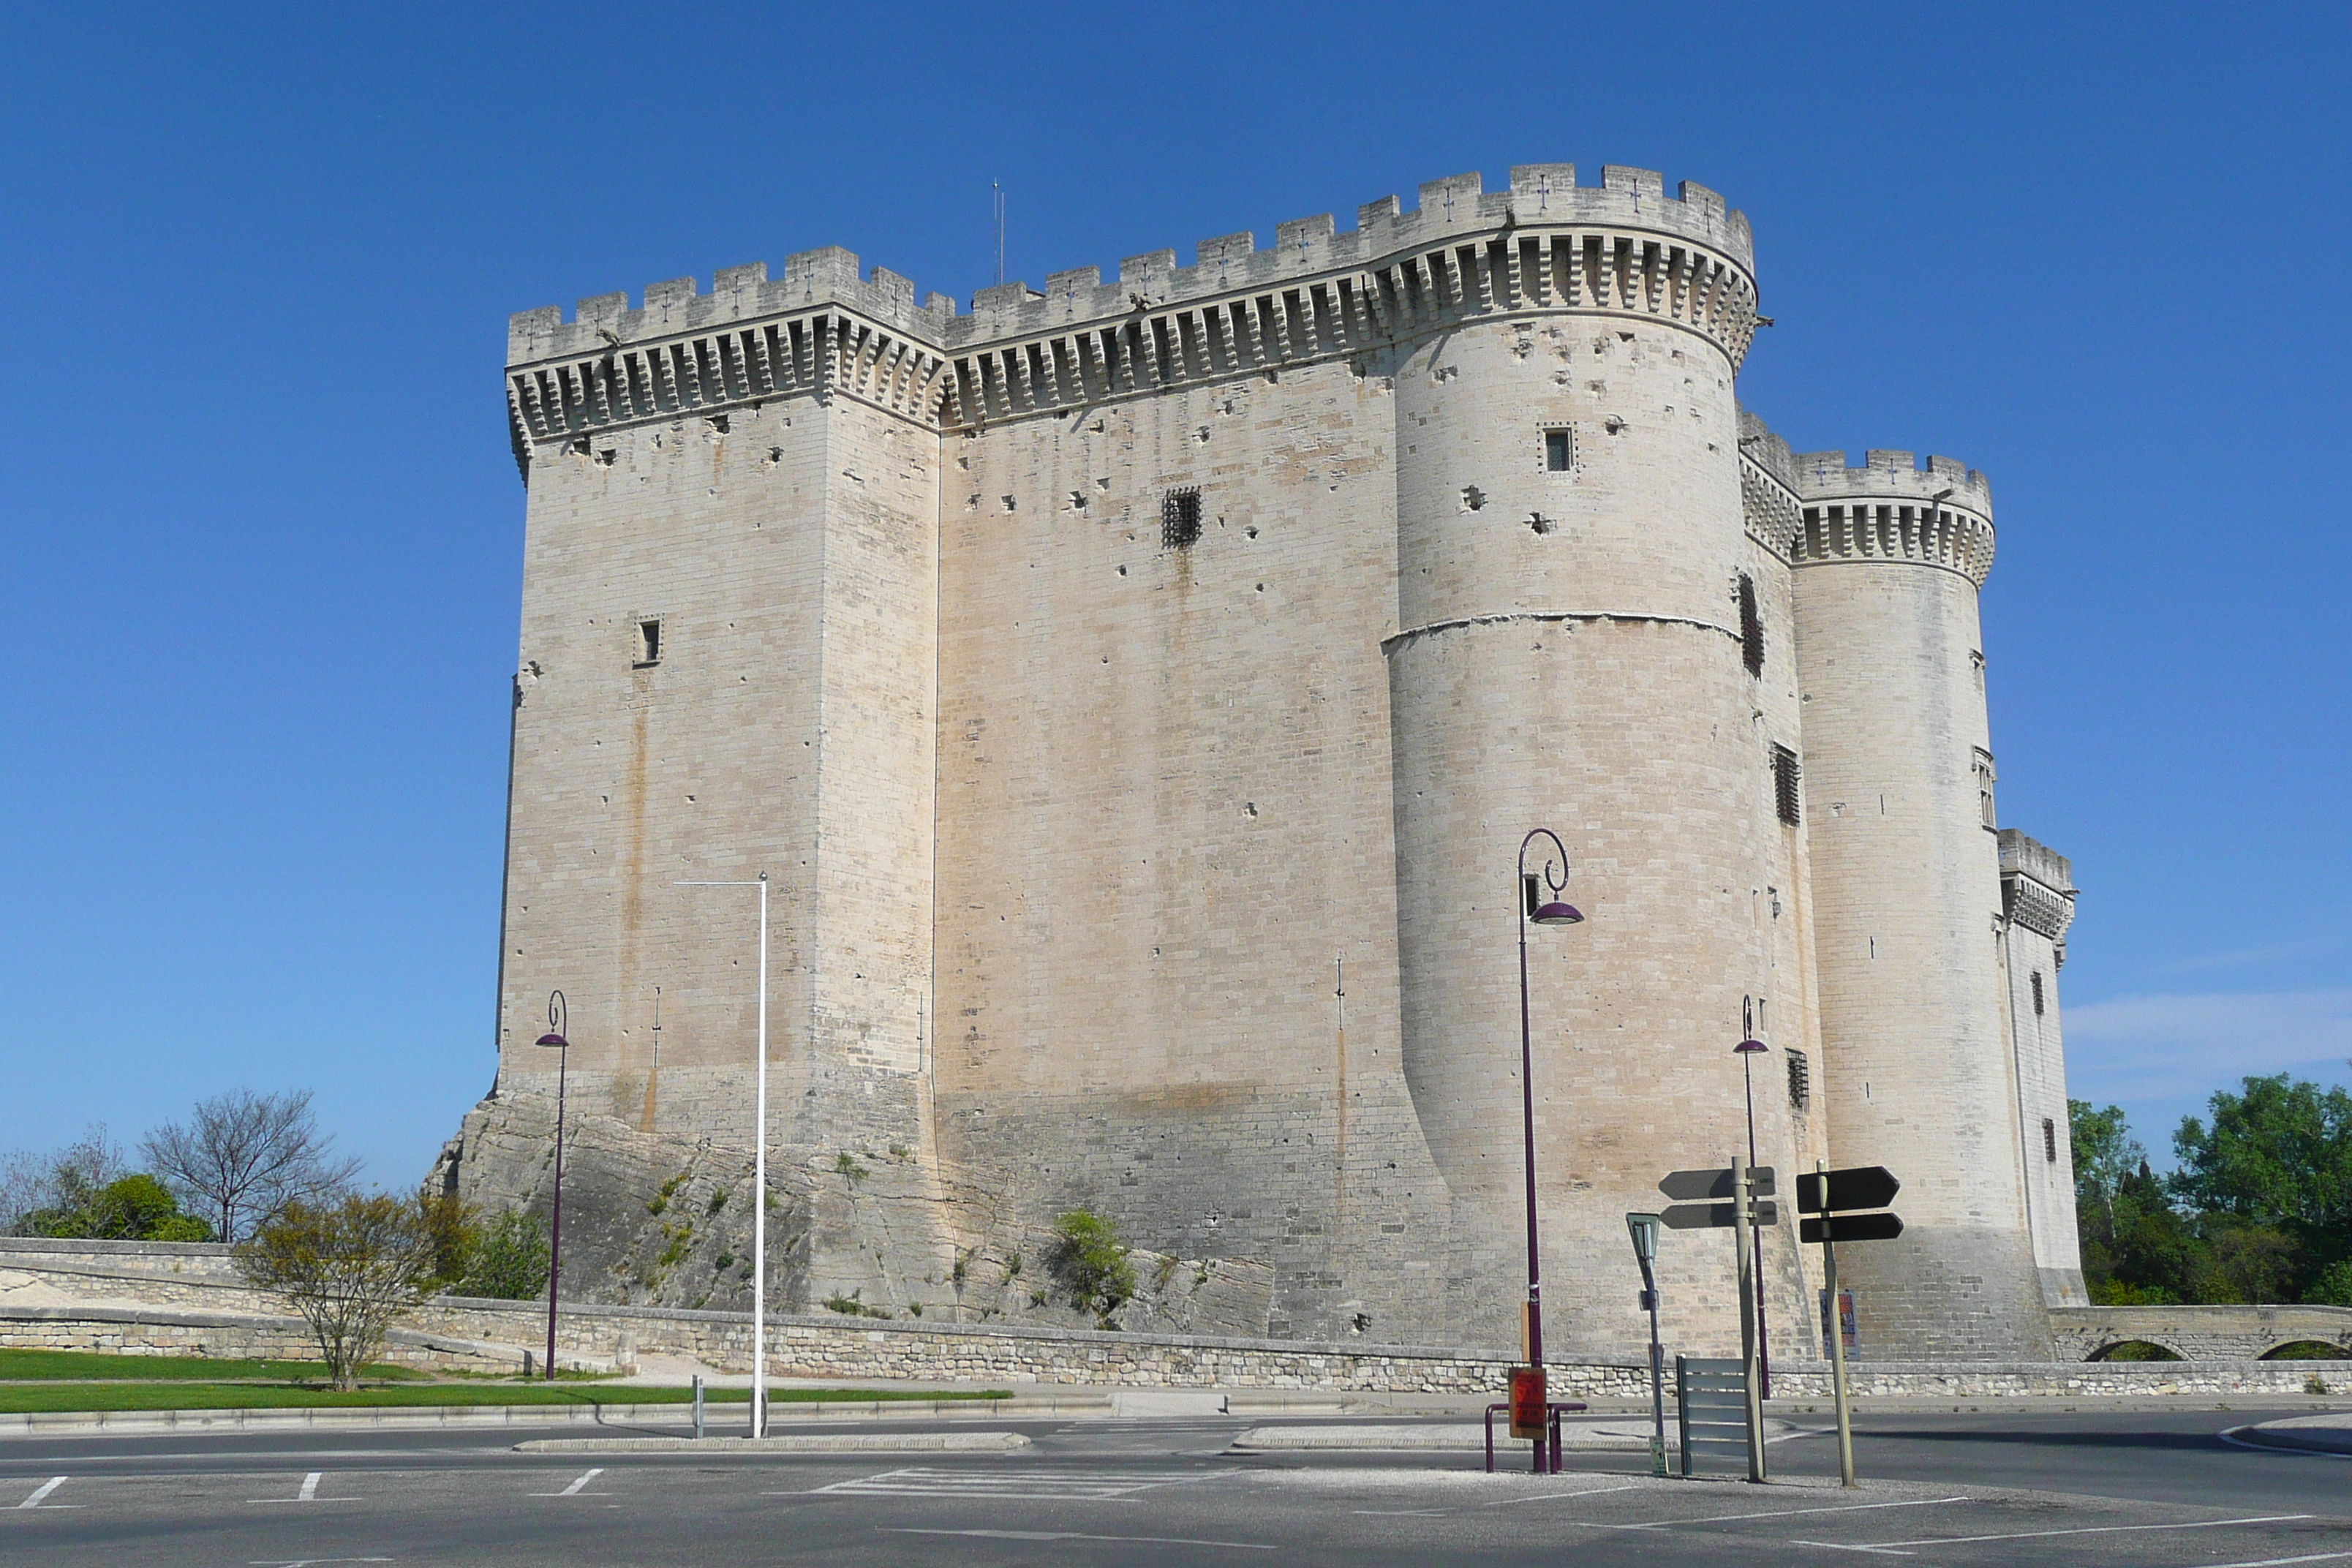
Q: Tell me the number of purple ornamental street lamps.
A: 3